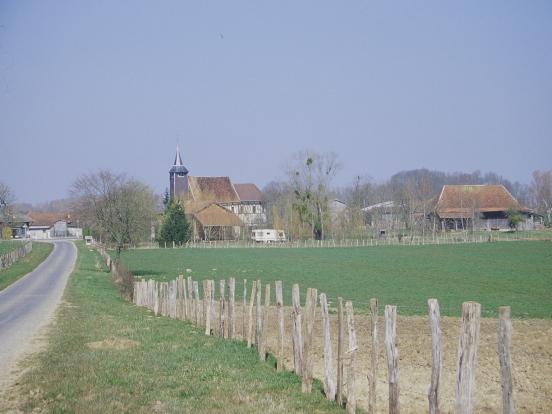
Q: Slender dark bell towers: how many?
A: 1